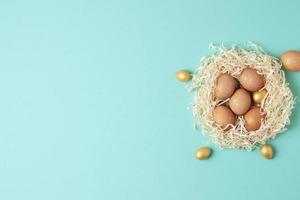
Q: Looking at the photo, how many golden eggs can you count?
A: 4